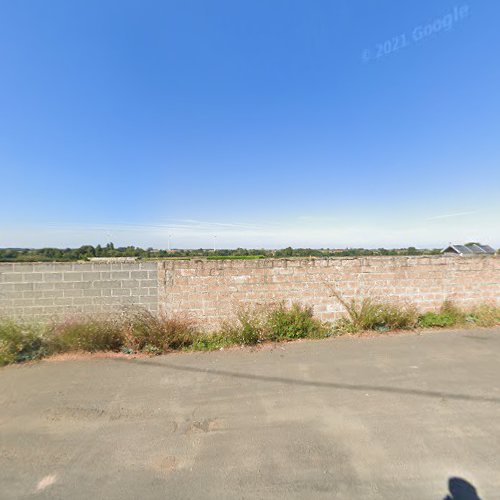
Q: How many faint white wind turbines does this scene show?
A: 3